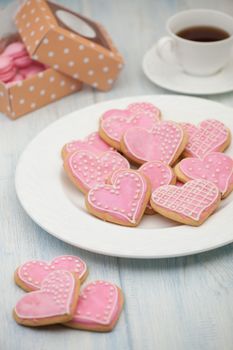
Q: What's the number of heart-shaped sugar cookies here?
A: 13